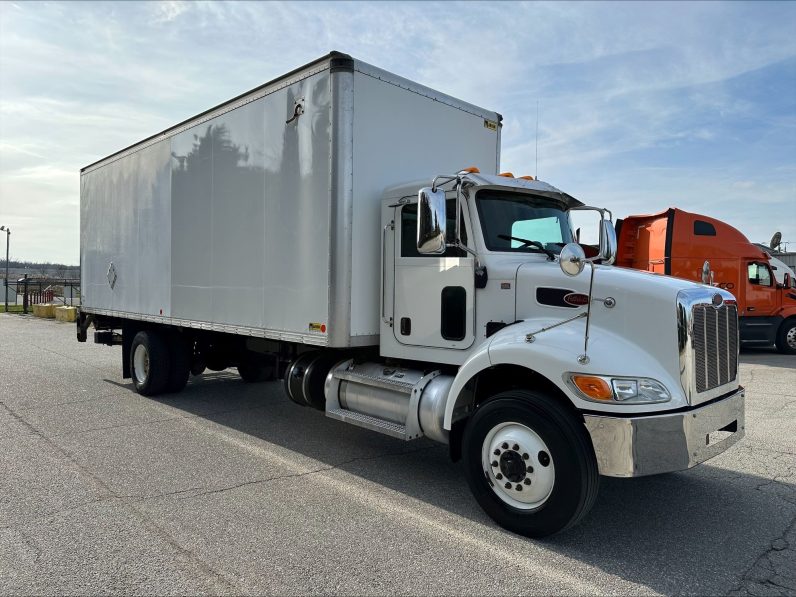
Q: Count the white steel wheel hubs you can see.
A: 2